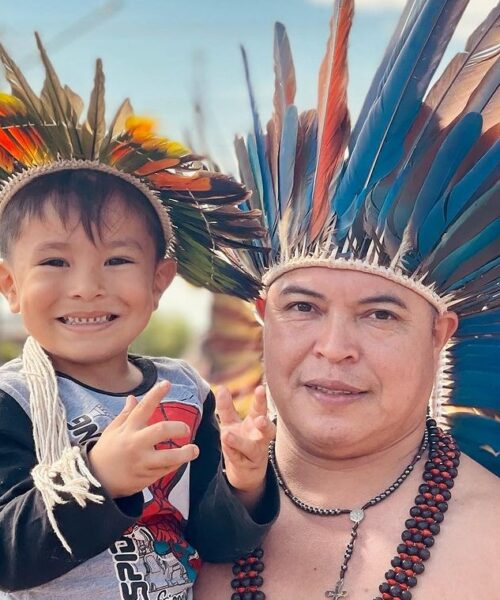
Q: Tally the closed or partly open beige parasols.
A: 0